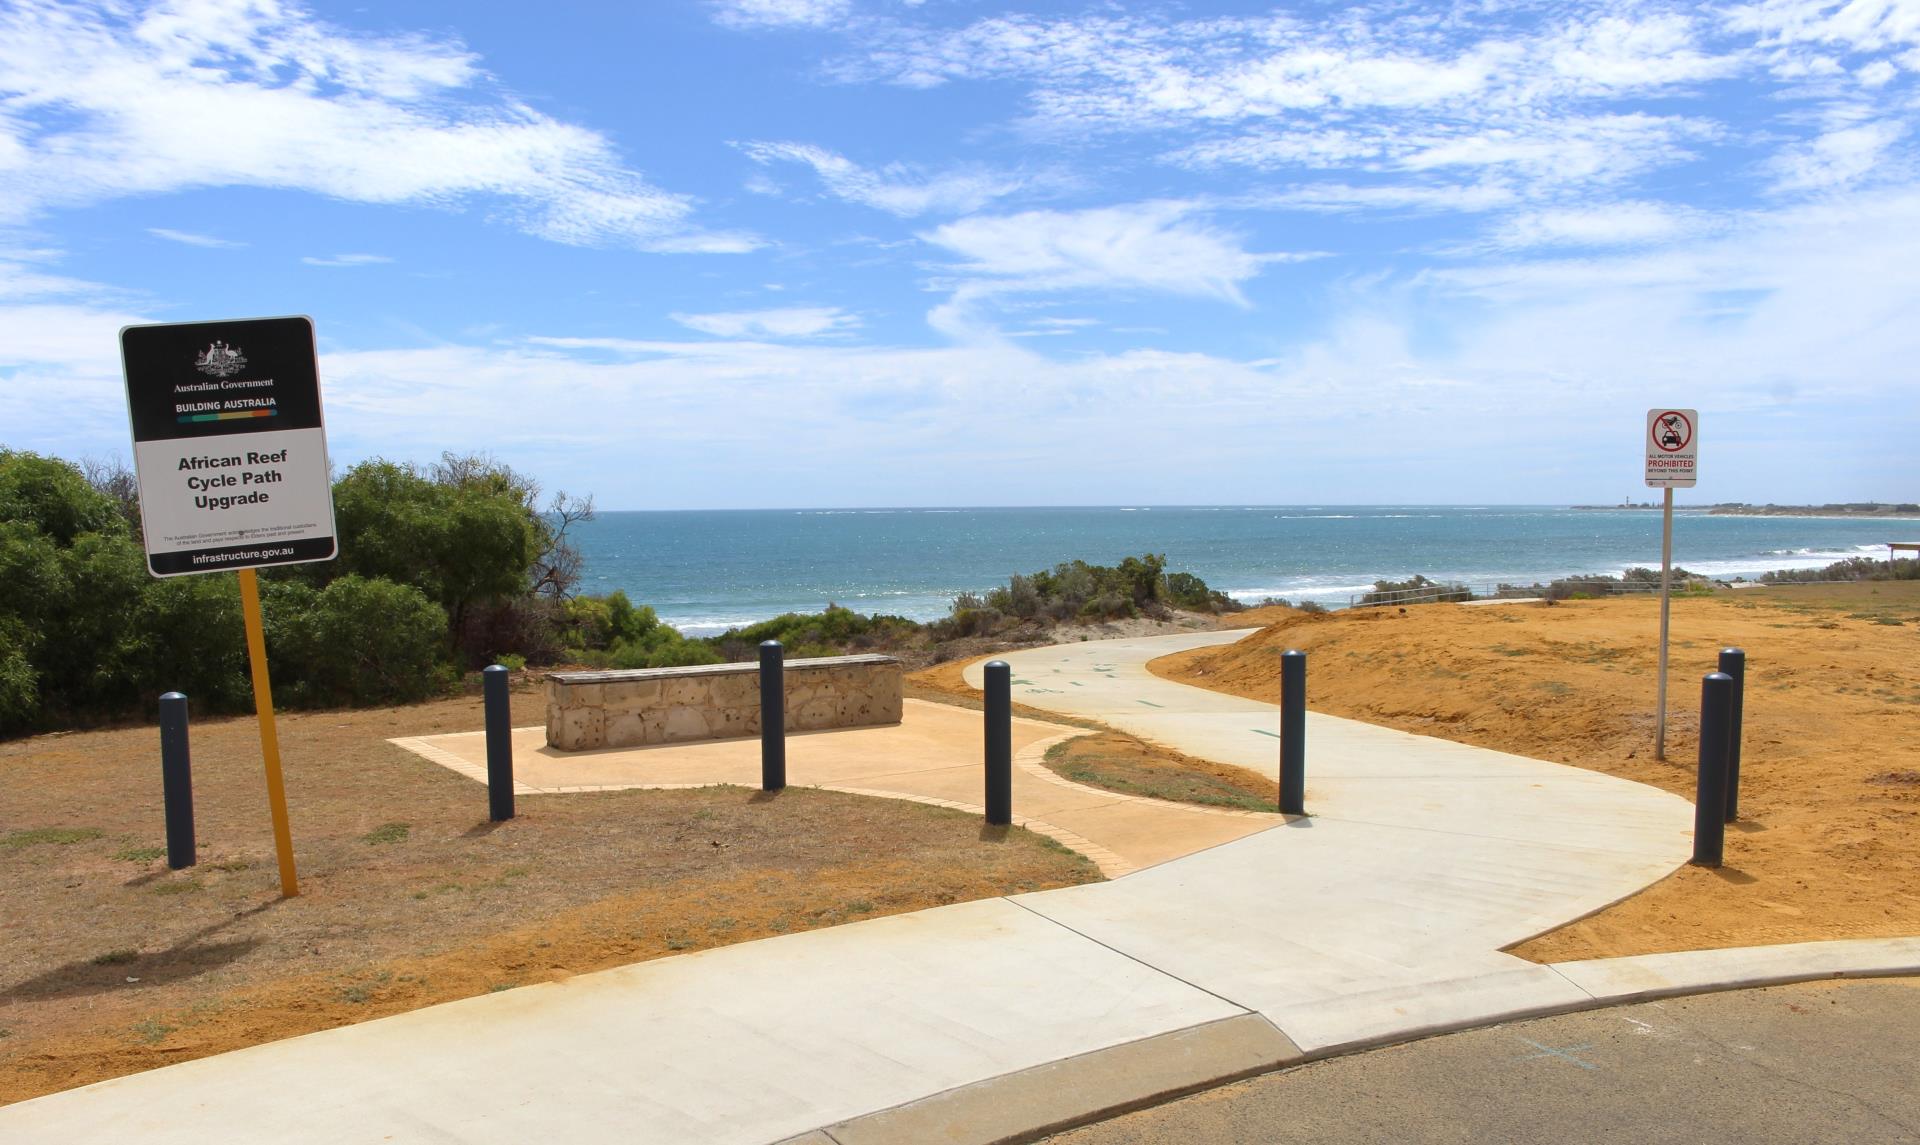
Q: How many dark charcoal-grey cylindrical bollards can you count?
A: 7